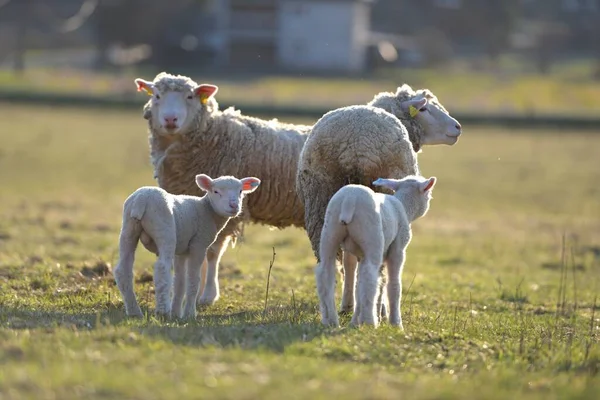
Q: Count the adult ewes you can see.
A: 2